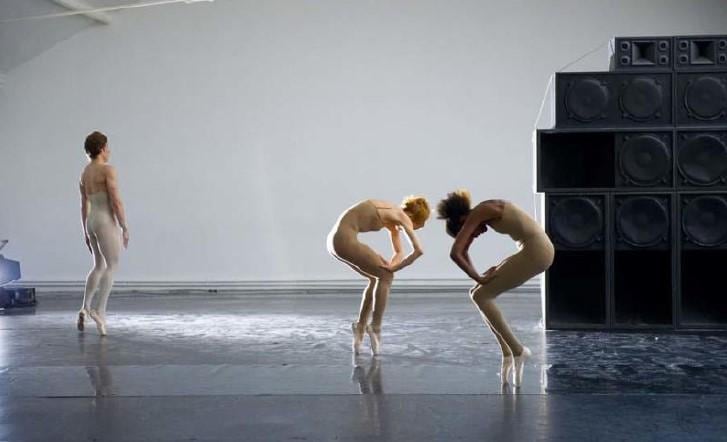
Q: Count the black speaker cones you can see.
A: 8